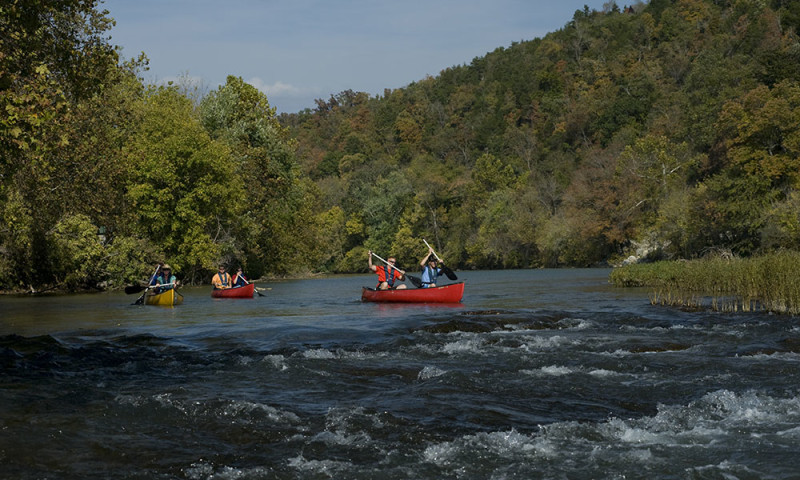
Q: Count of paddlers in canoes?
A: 6